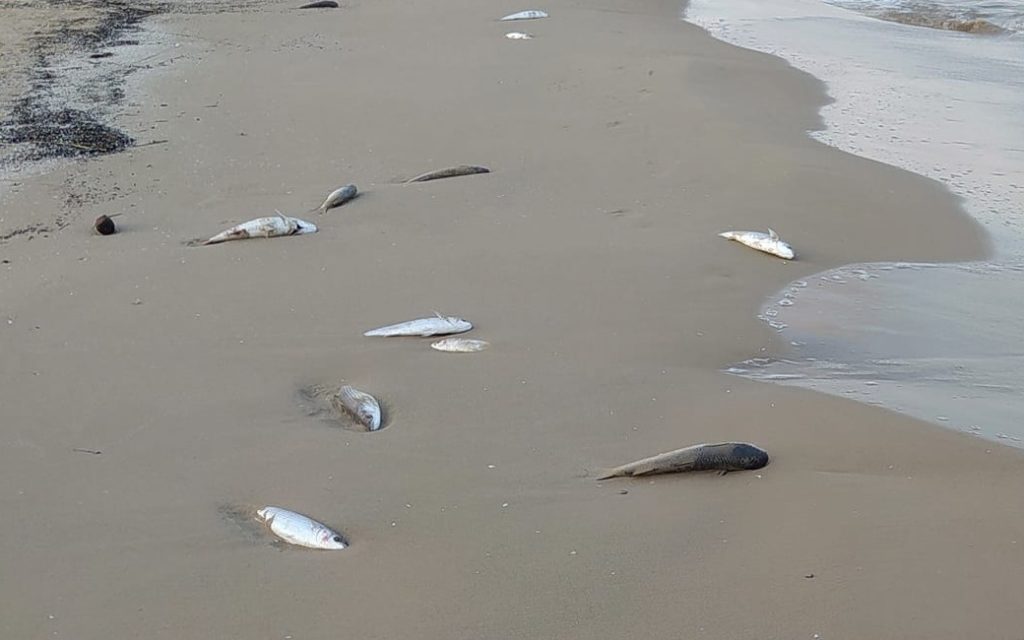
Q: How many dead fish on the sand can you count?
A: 12